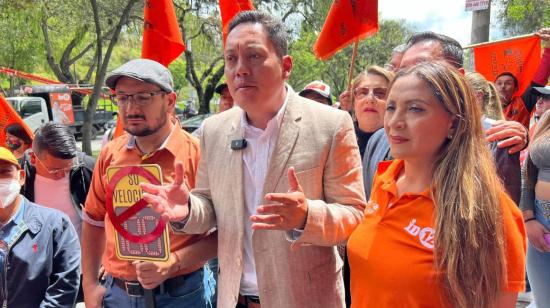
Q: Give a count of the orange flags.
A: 5